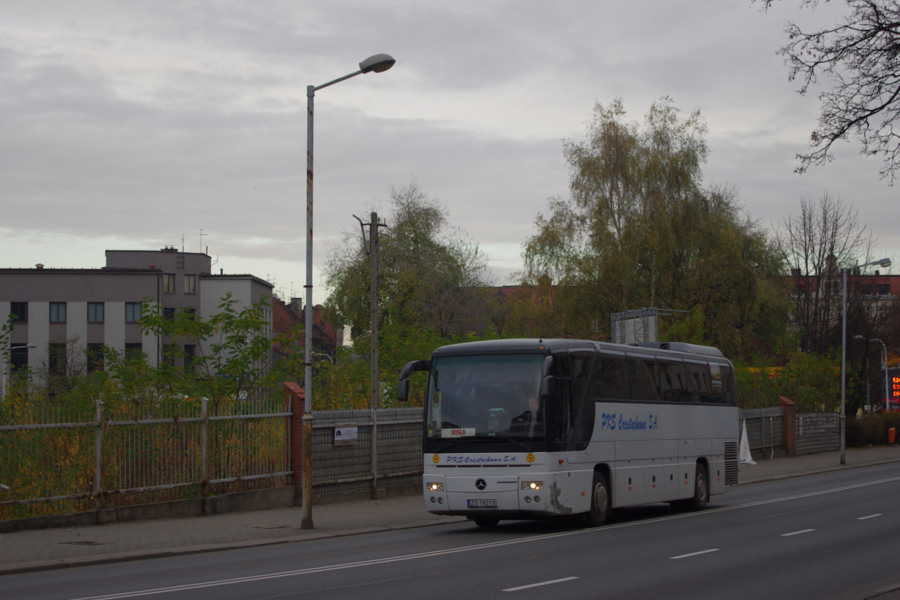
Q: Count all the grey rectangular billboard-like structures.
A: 1